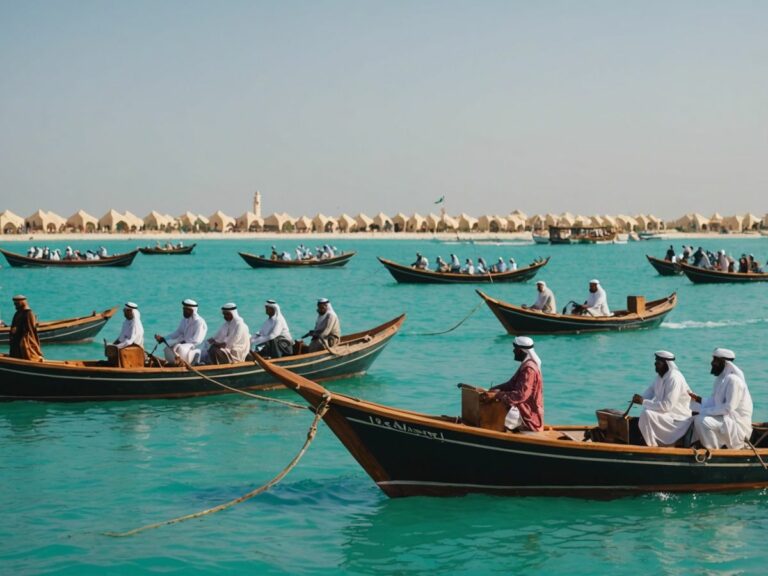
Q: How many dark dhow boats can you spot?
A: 10